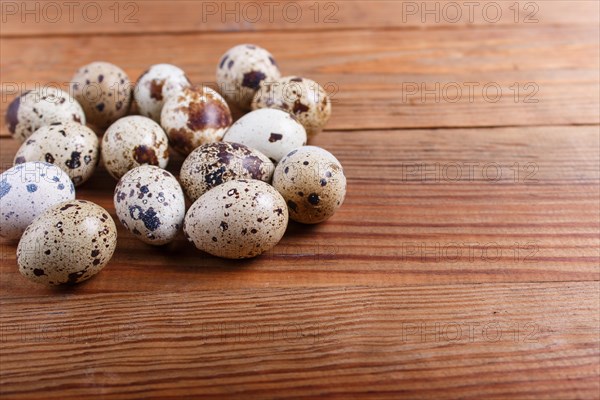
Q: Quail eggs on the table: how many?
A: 15